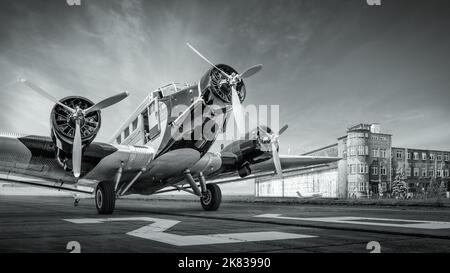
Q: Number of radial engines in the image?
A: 3